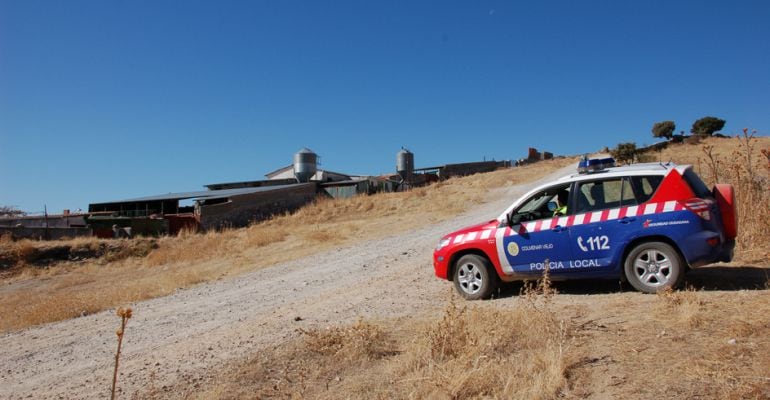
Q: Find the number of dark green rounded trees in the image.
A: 3